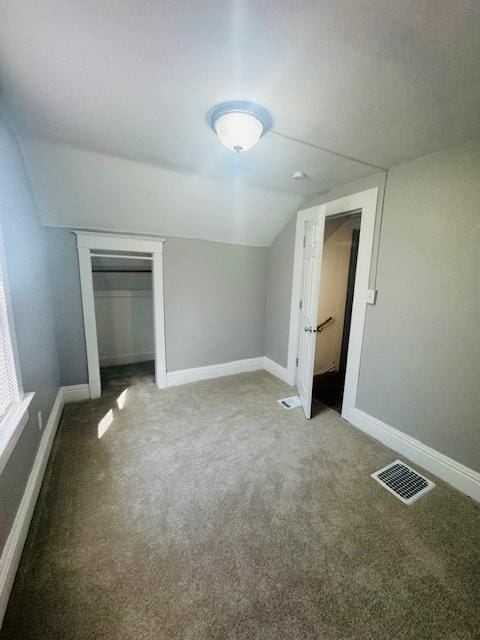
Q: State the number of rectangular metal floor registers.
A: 2